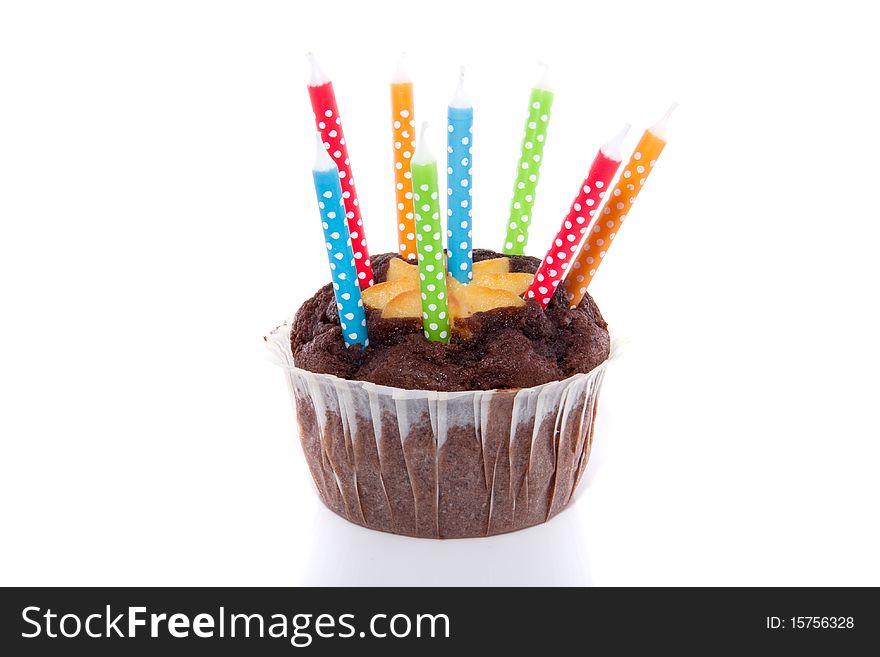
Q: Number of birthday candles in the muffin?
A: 8